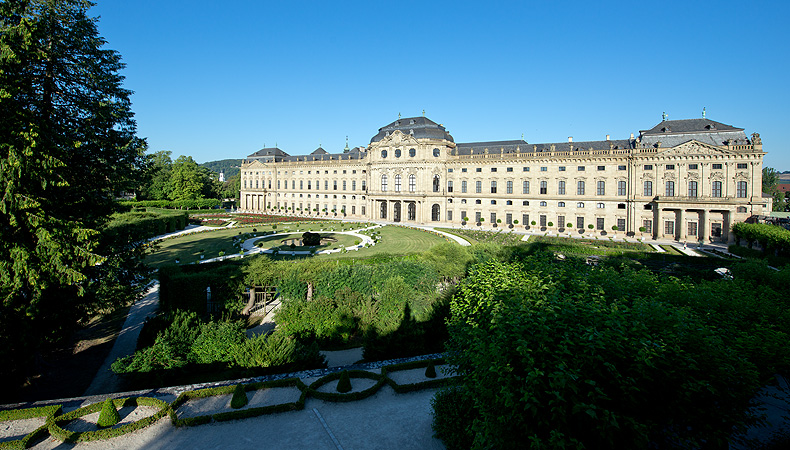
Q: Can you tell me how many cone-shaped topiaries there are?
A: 4